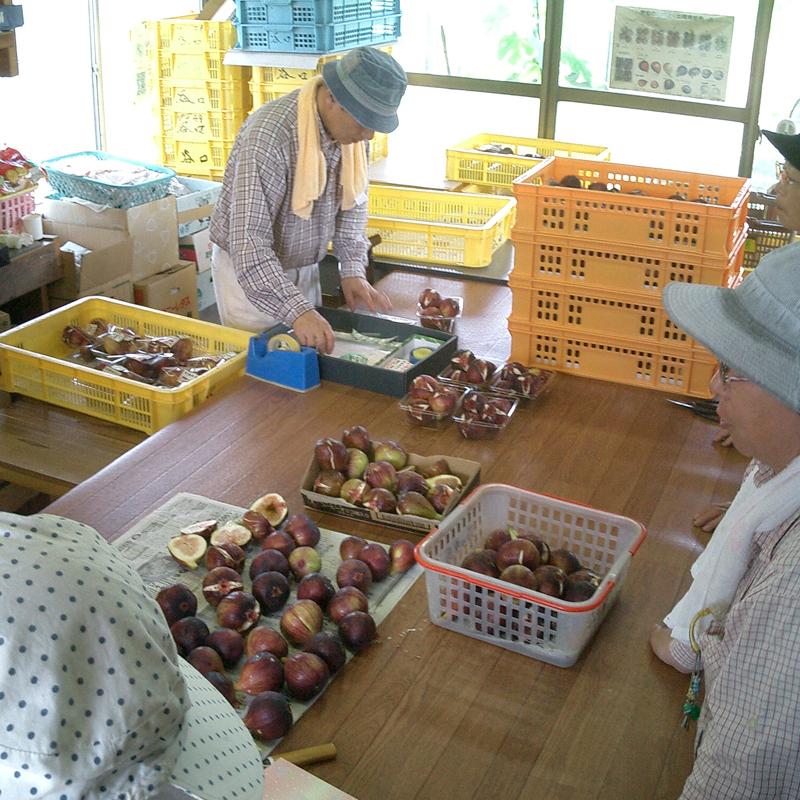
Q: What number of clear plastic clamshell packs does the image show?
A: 5